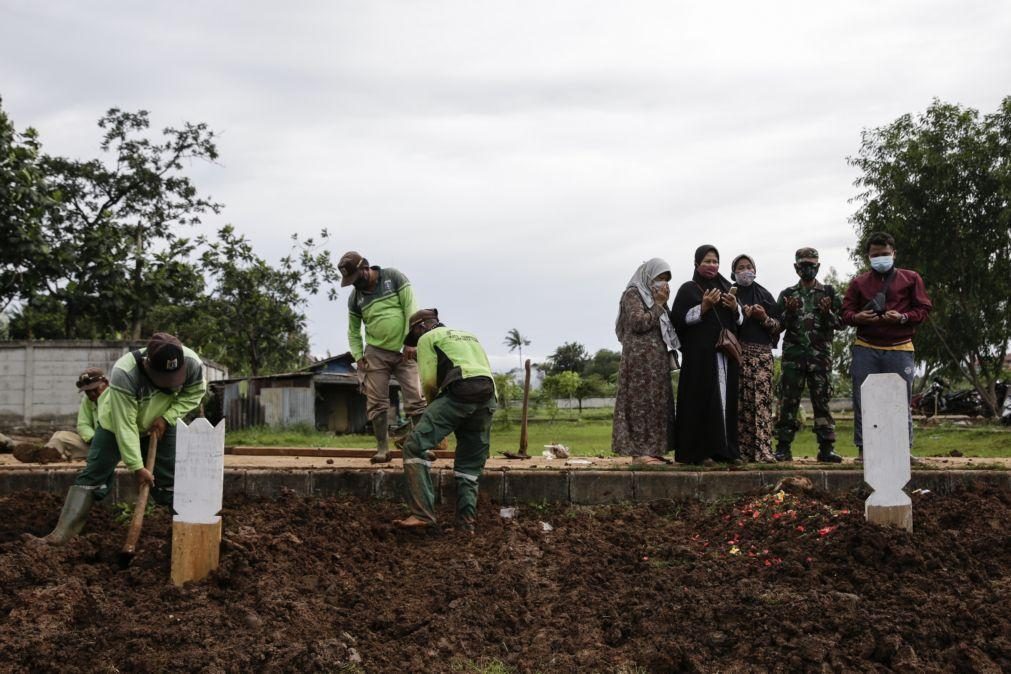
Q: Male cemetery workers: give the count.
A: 4